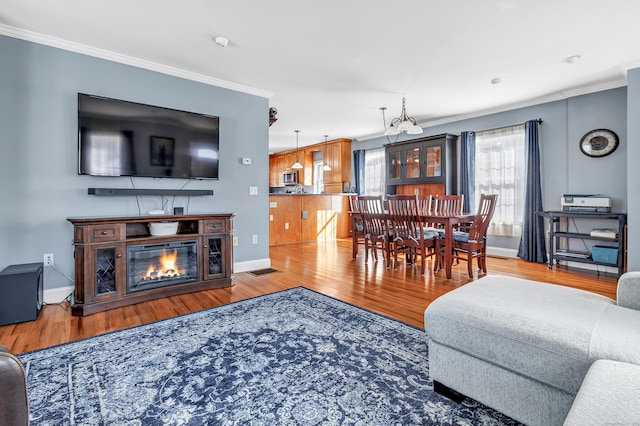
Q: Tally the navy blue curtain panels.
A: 3